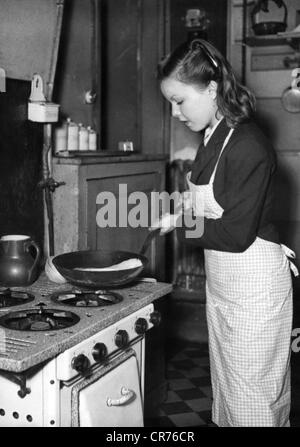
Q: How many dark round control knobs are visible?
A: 5